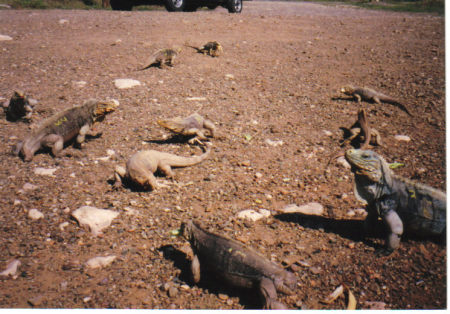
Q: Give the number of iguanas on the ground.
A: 10